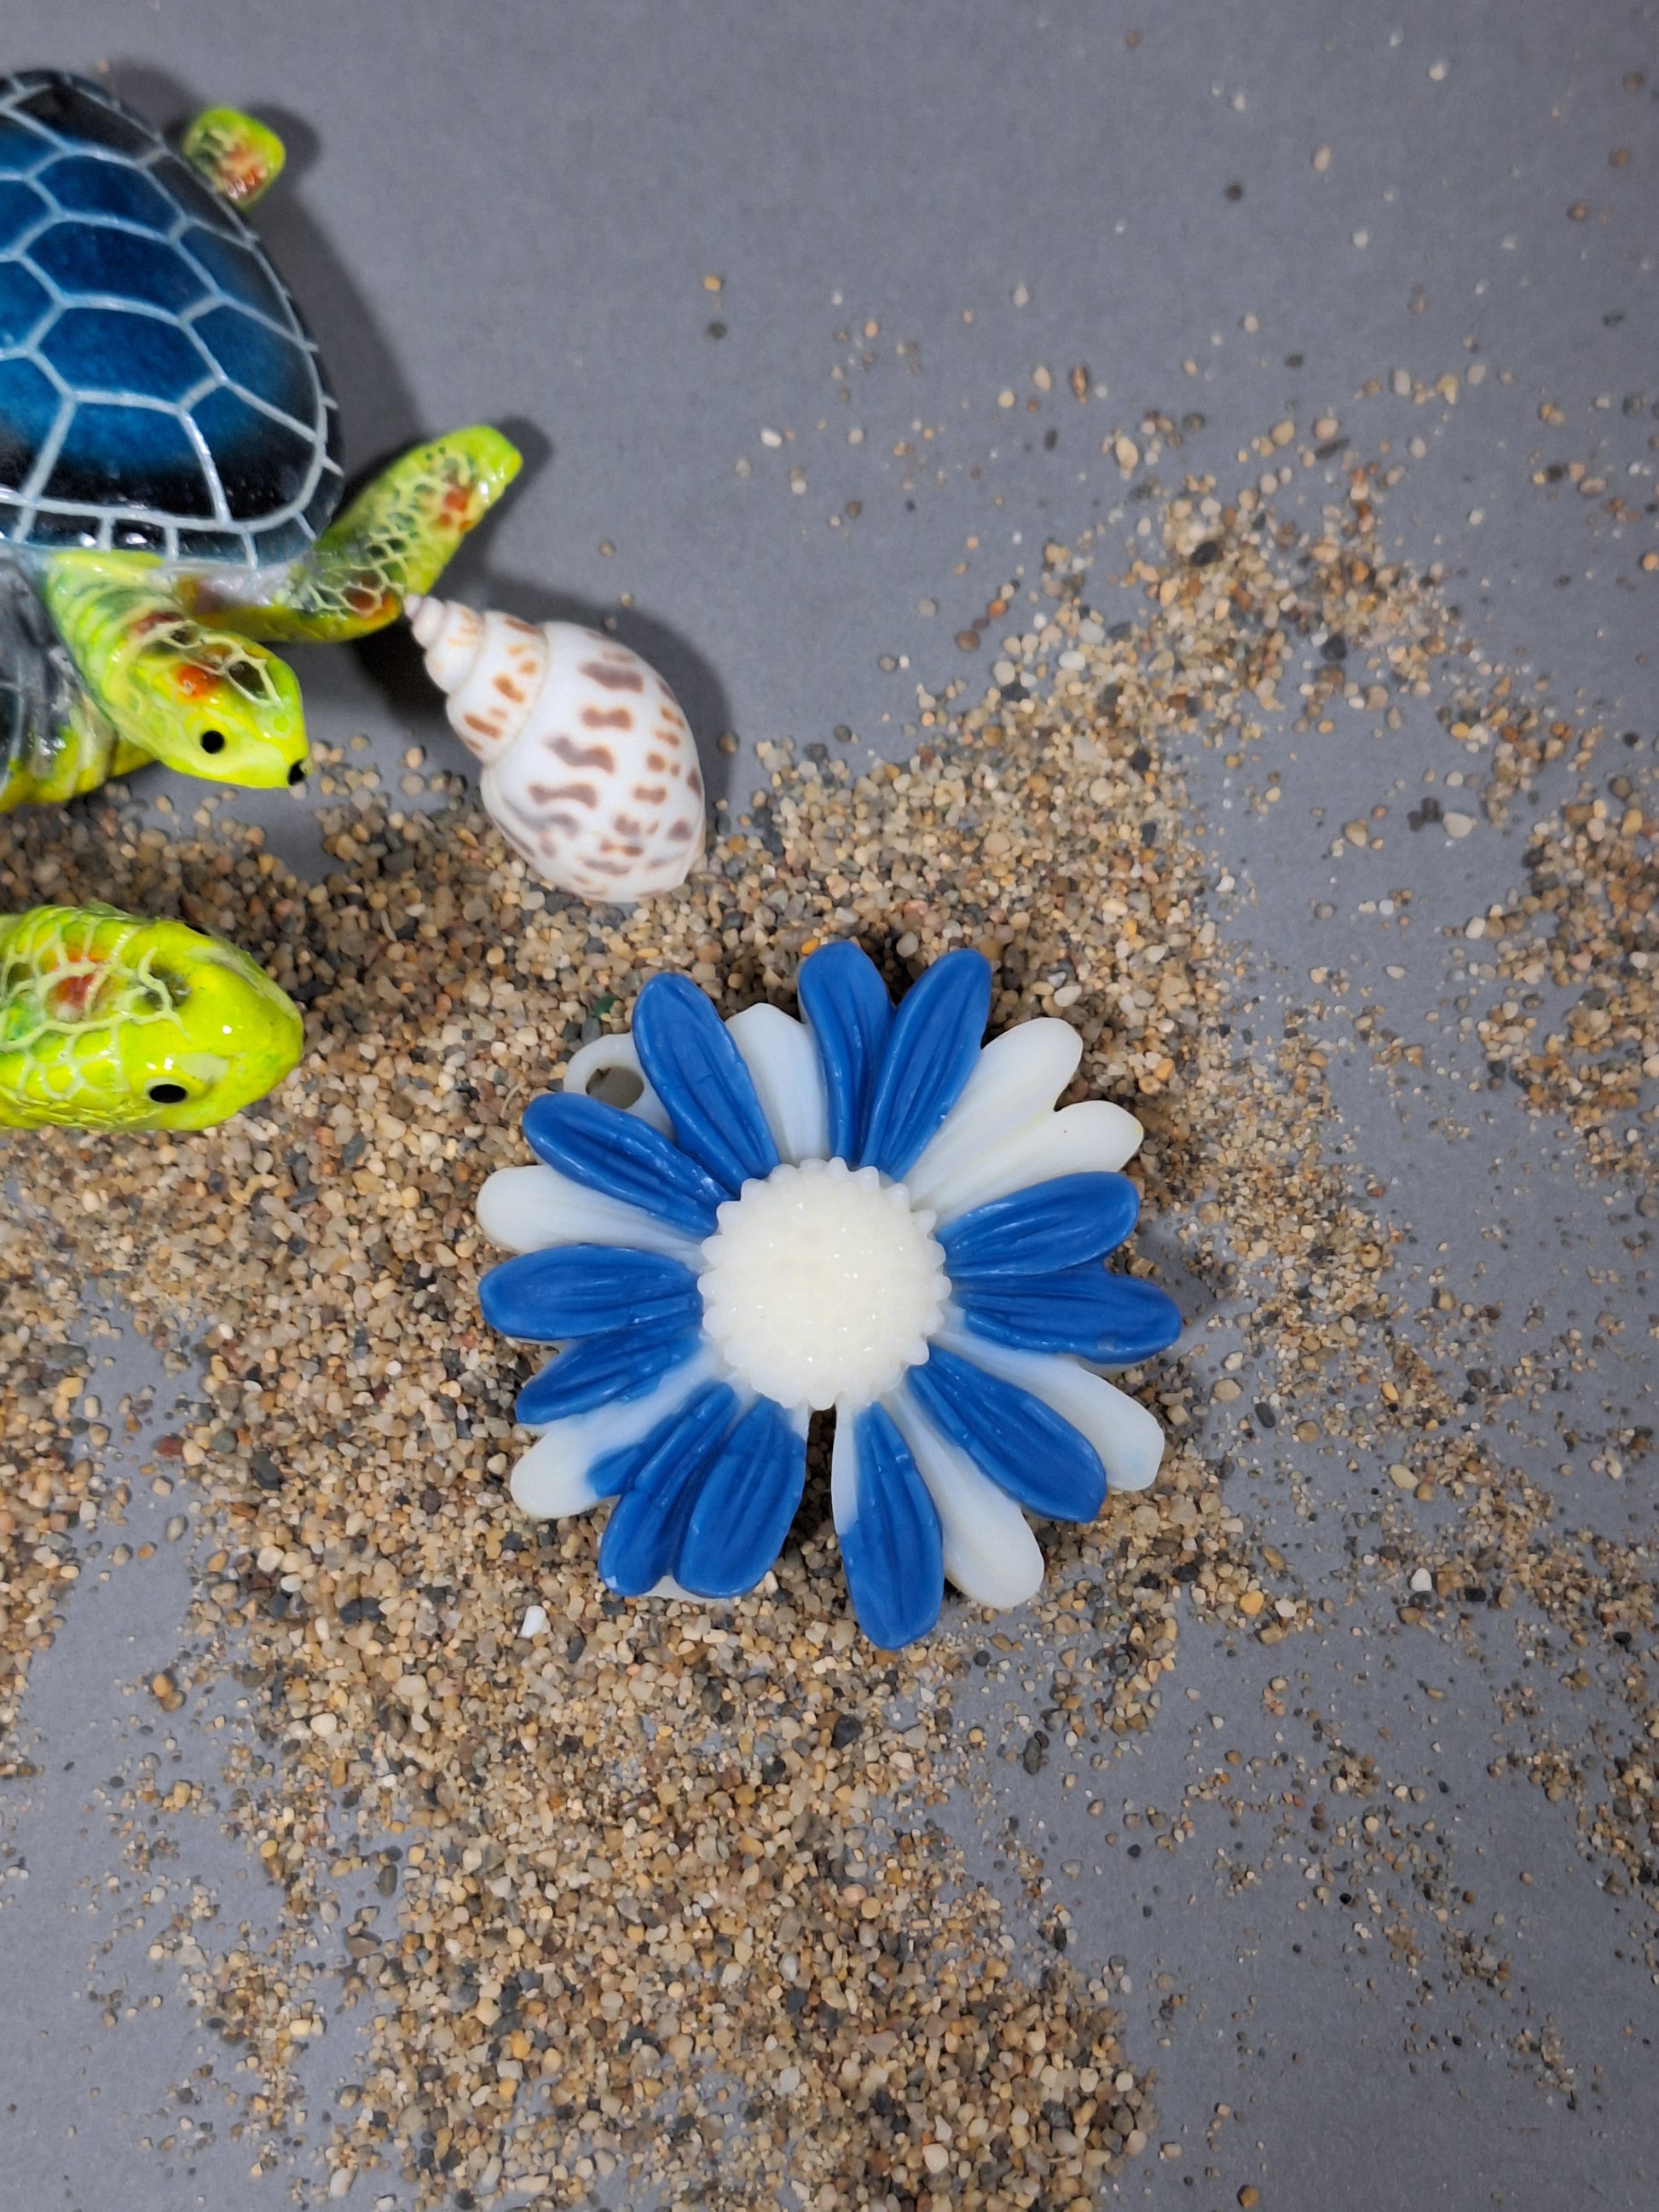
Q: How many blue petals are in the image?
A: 12